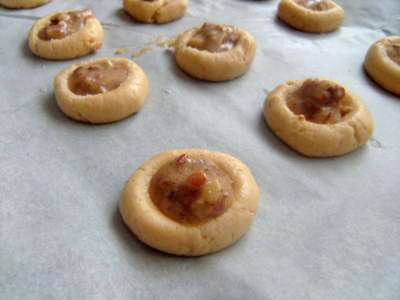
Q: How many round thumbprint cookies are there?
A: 9